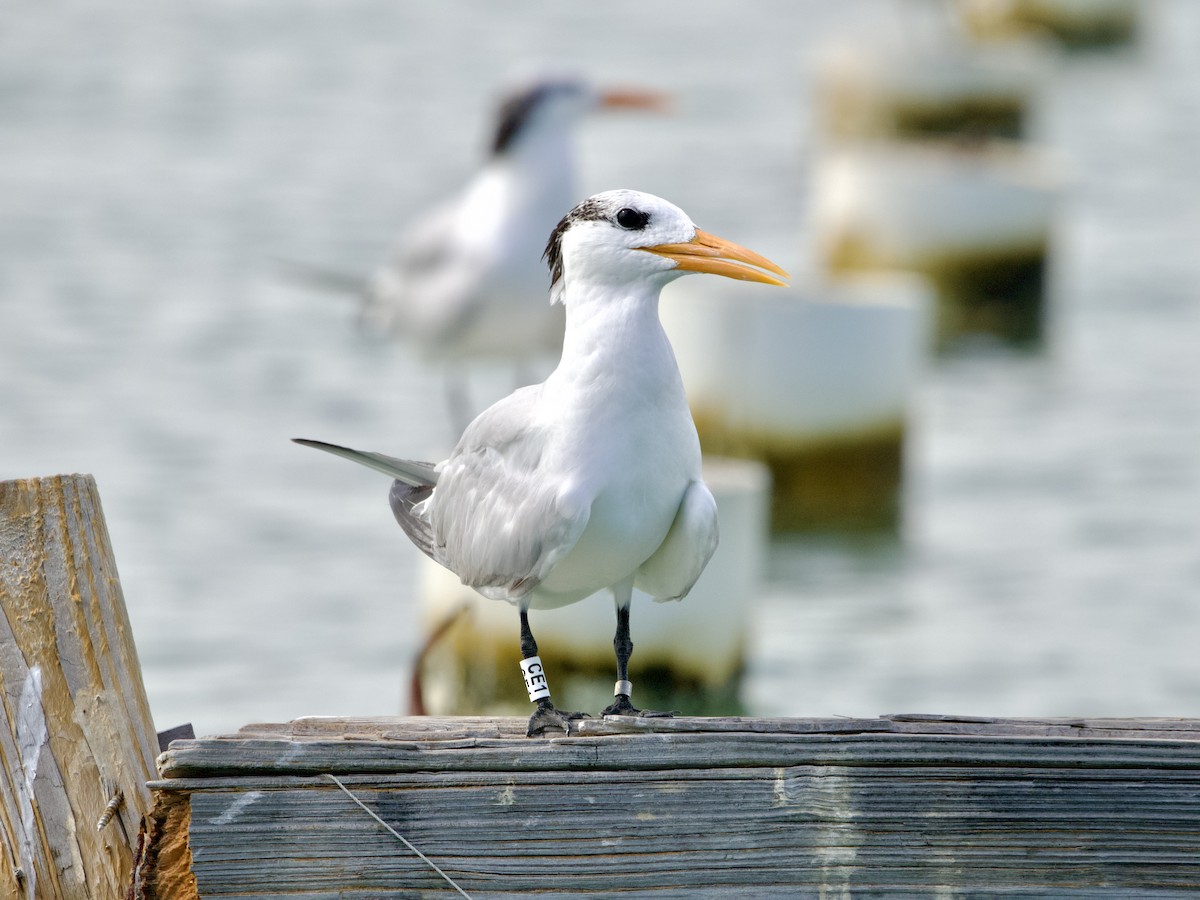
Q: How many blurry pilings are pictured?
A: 5